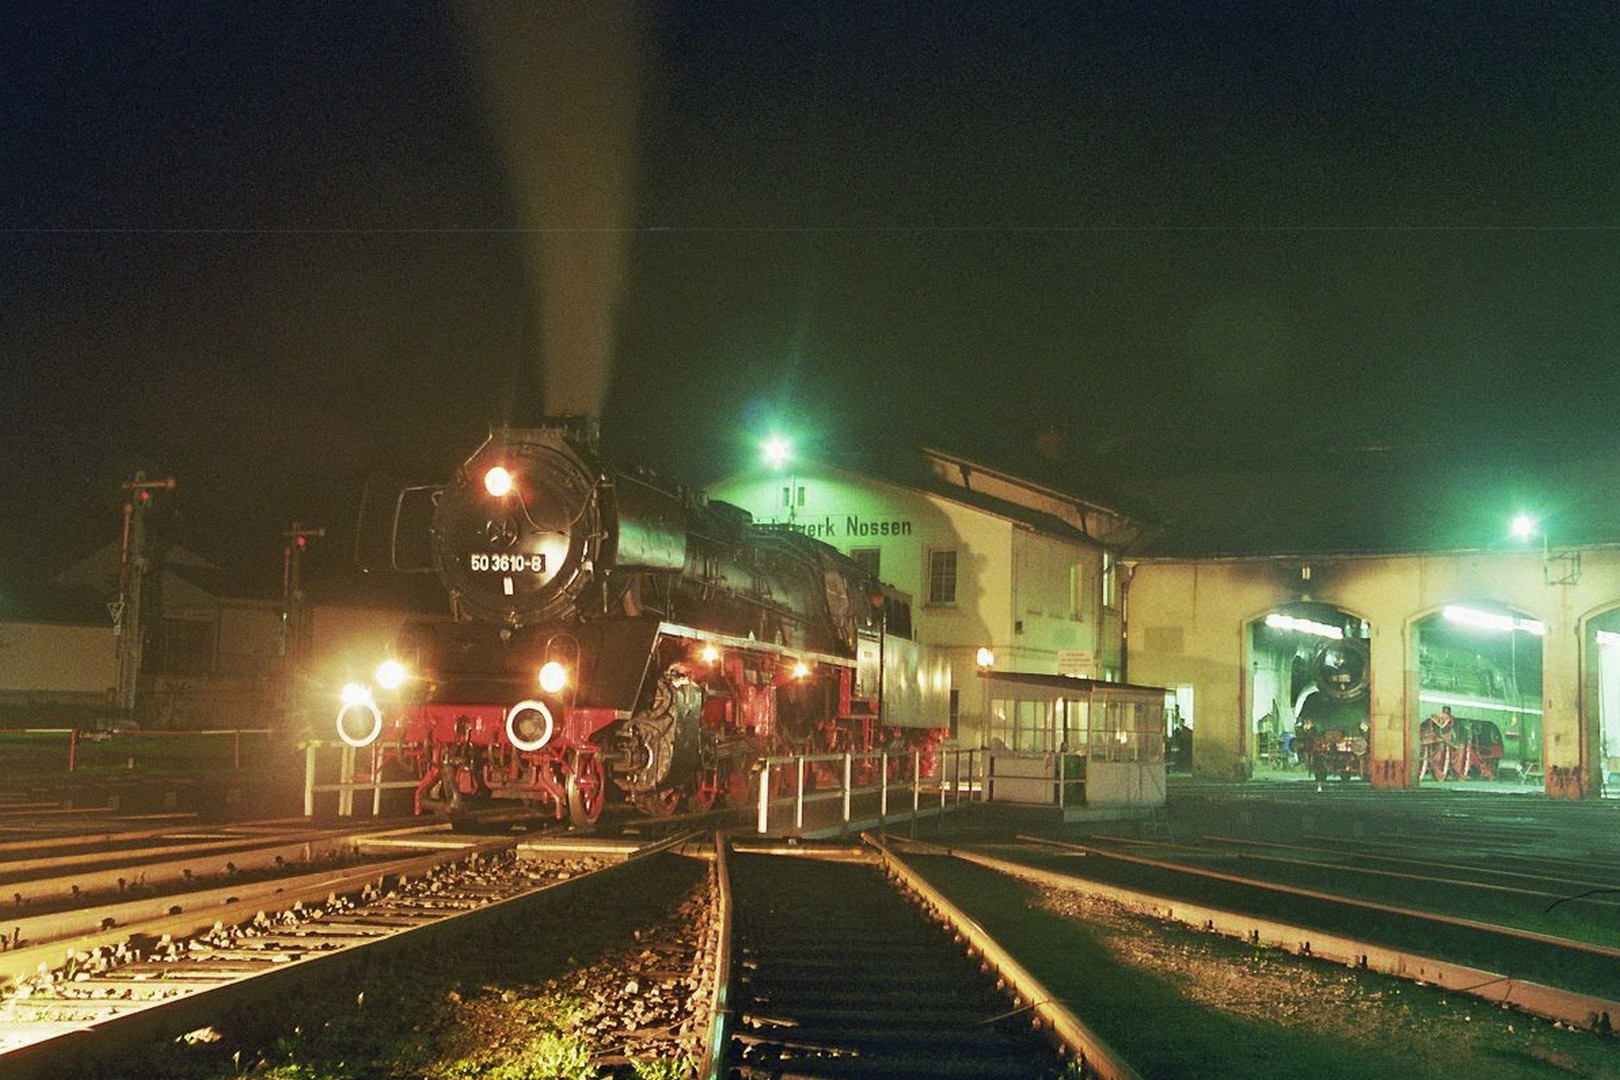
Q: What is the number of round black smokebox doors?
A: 2